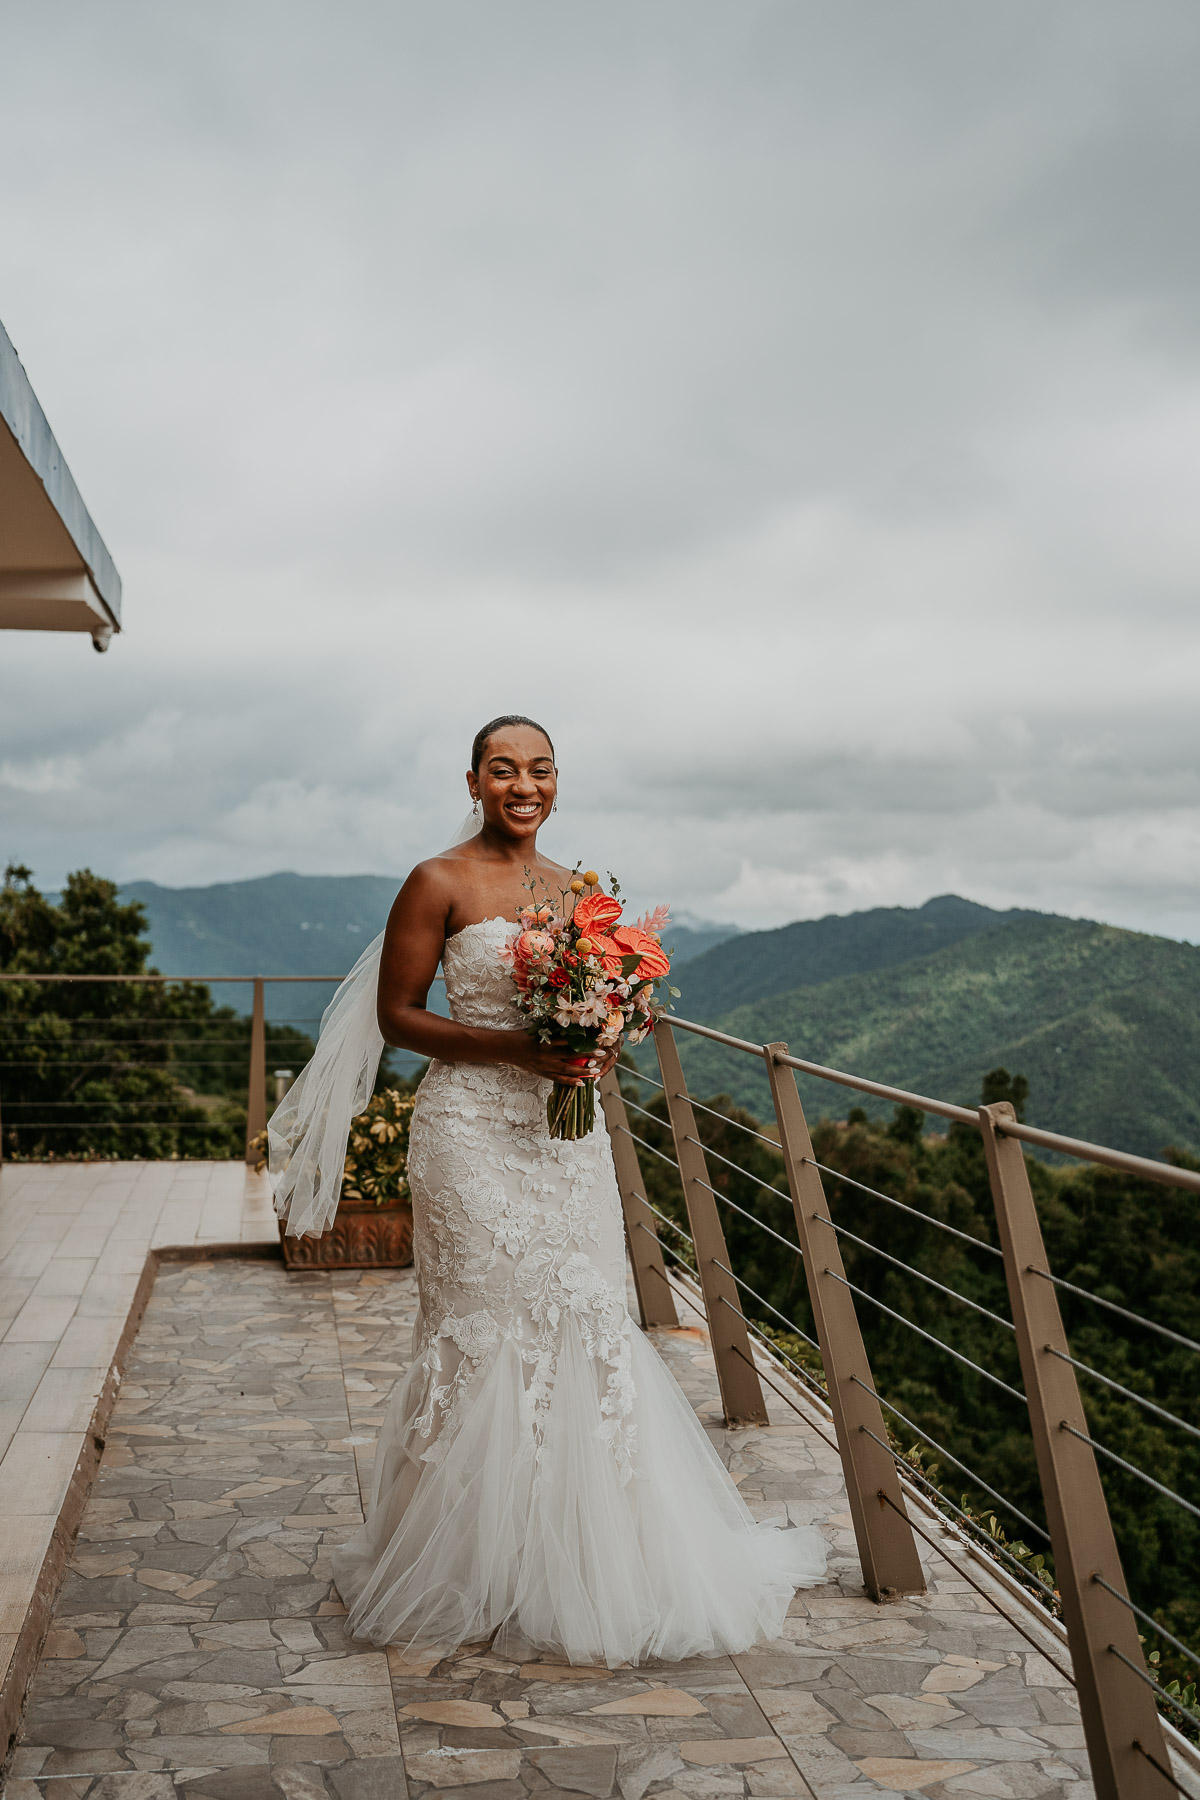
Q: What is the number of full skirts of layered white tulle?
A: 1